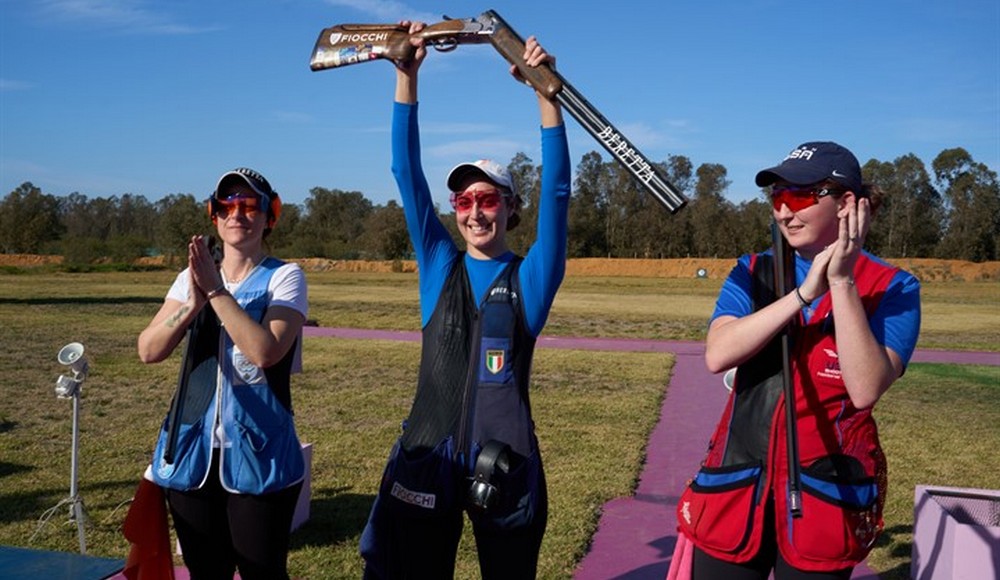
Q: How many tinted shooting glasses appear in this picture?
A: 3